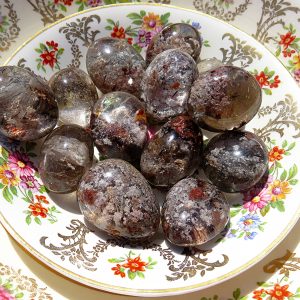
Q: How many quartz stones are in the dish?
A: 13